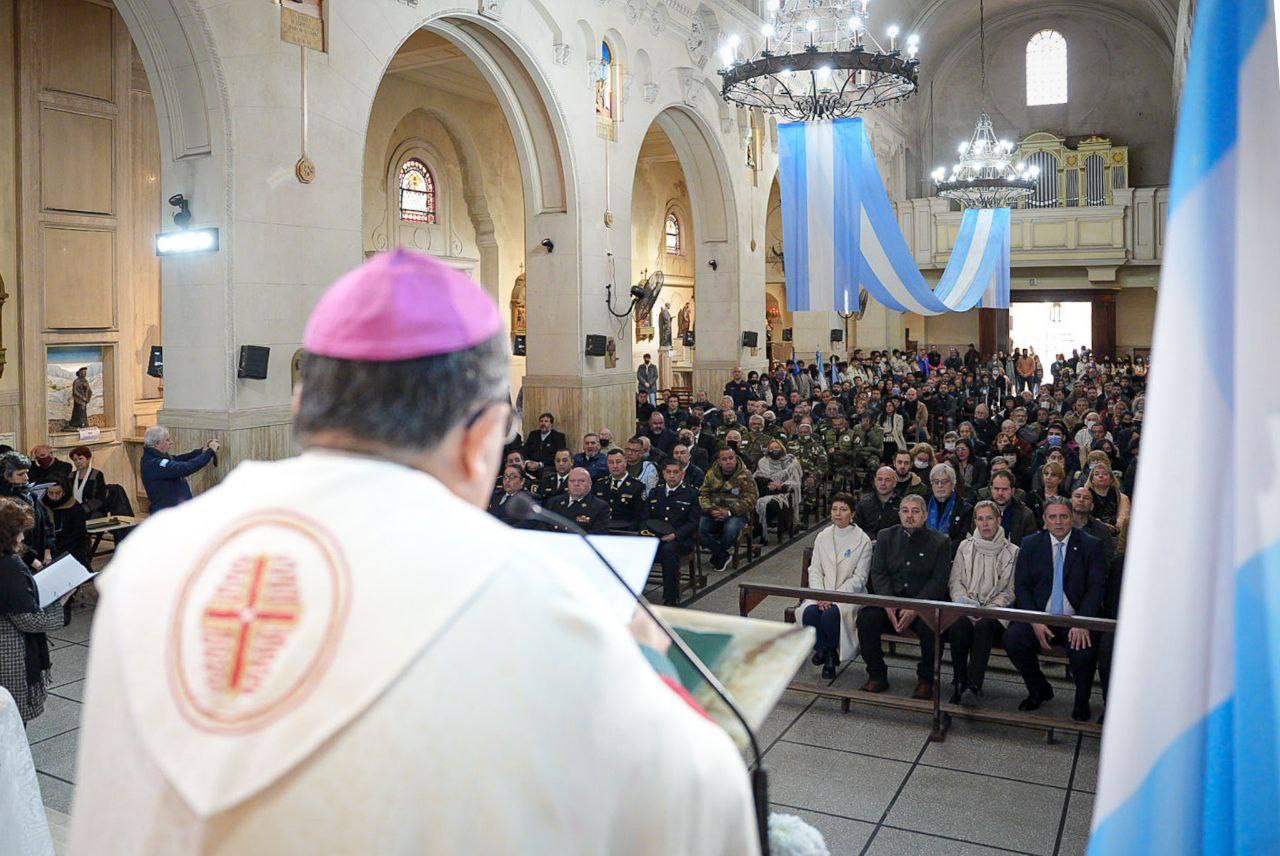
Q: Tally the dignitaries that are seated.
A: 4